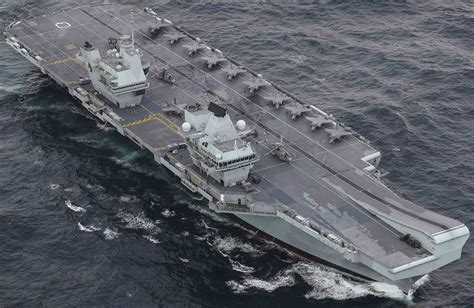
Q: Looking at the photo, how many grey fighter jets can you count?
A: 11